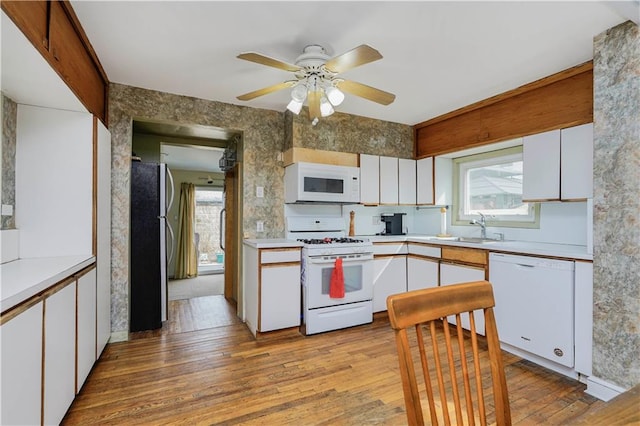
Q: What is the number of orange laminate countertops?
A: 0